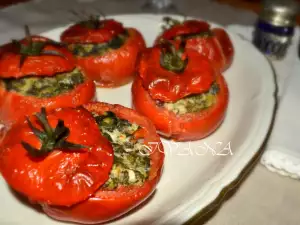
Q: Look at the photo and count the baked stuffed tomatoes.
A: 5